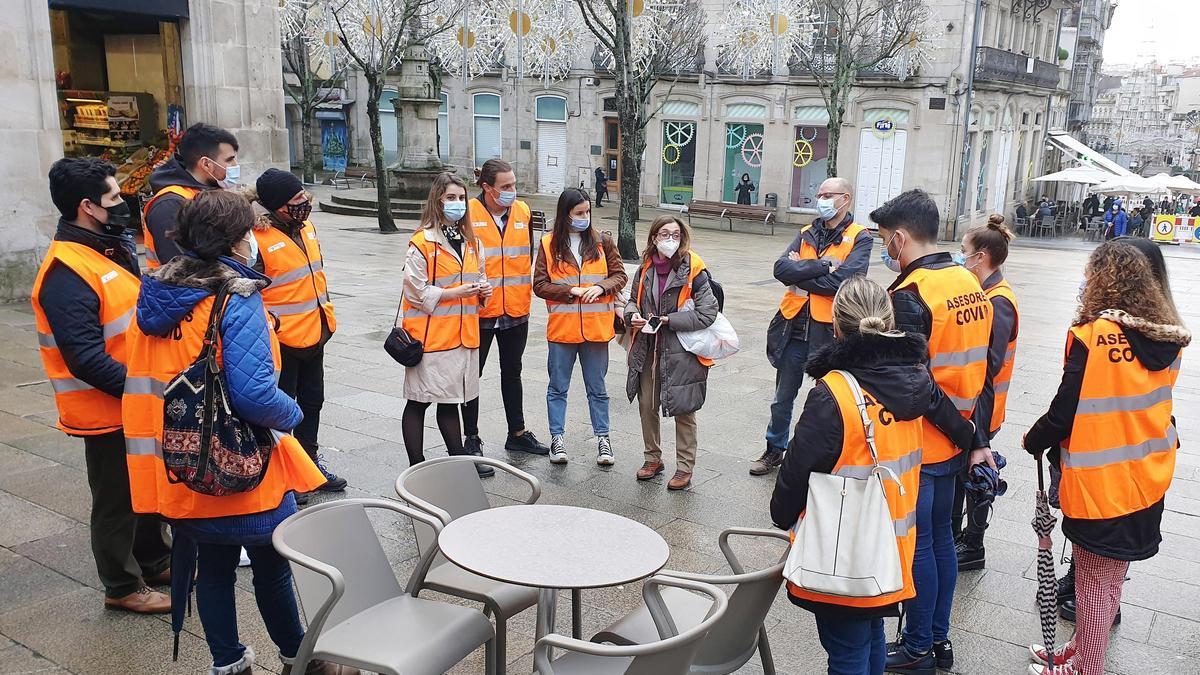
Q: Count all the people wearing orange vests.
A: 14